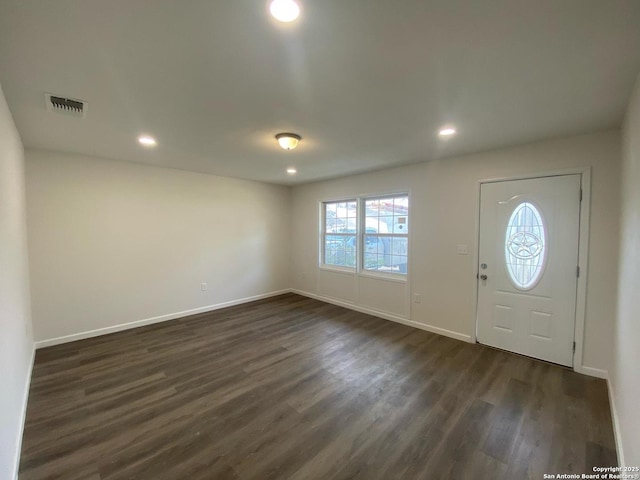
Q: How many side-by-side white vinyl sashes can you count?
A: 2